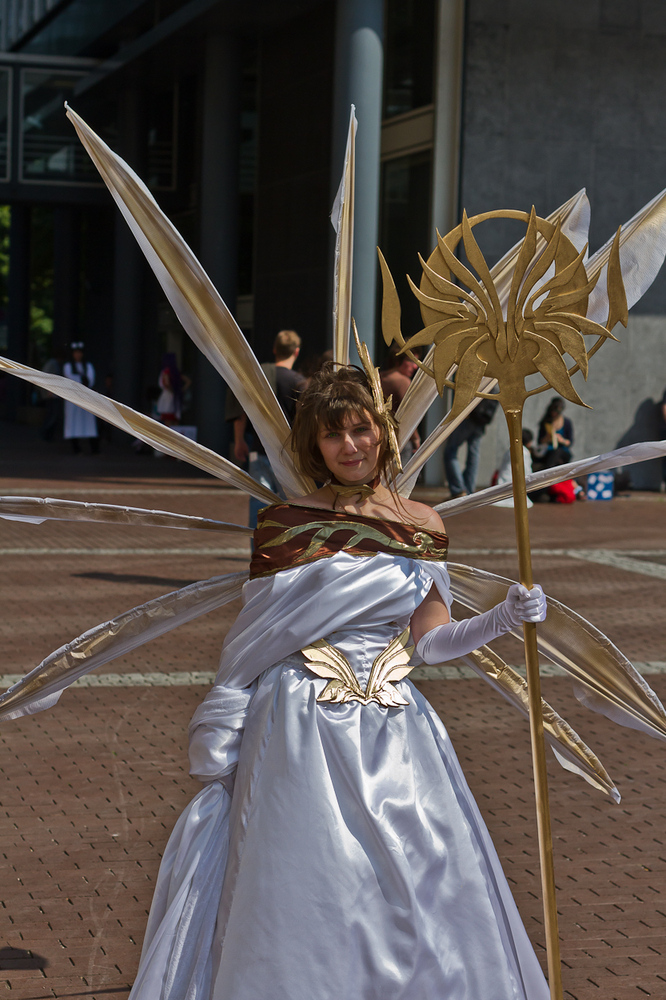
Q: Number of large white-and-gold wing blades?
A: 10